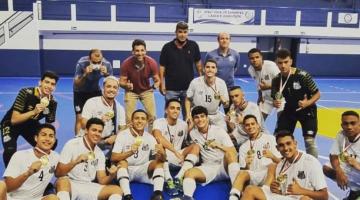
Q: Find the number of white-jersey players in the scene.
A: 12